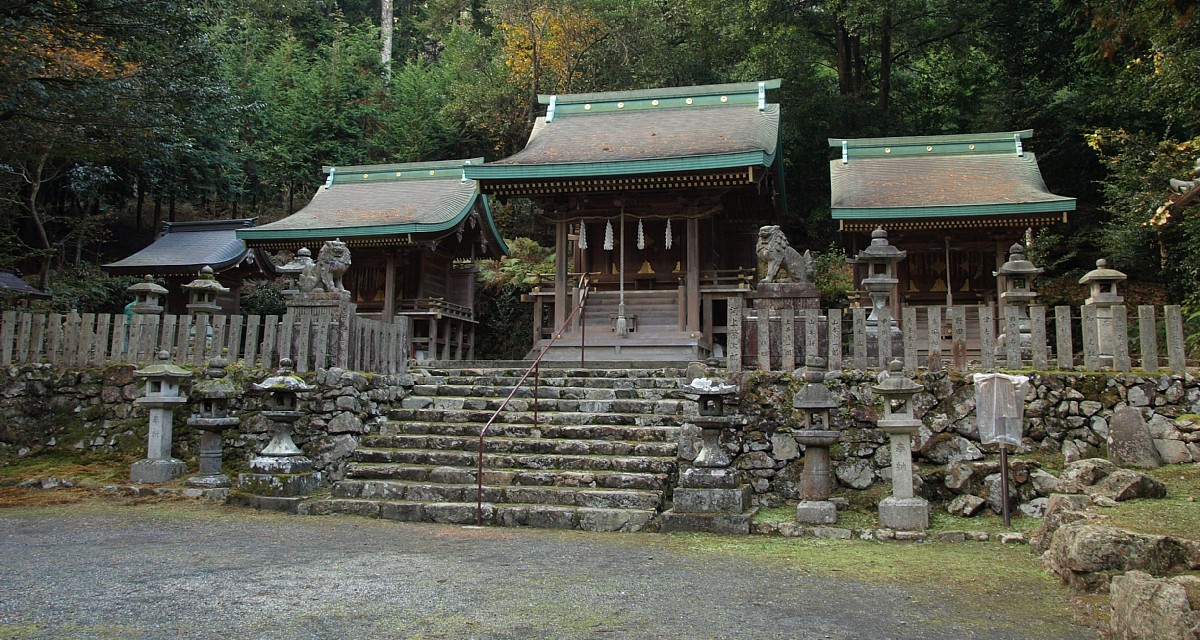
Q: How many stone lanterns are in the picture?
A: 12